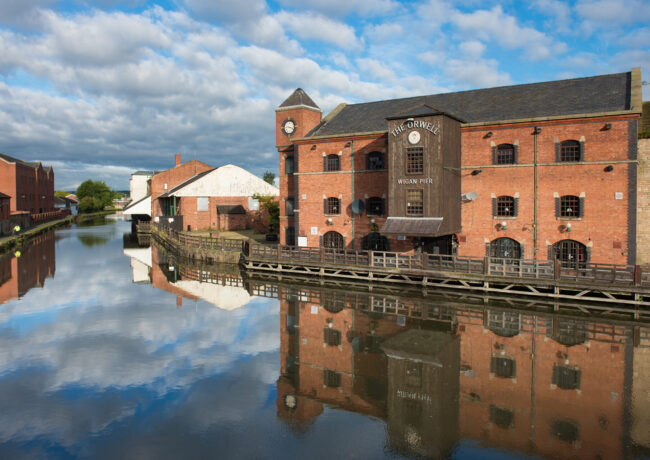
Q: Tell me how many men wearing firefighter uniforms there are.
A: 0